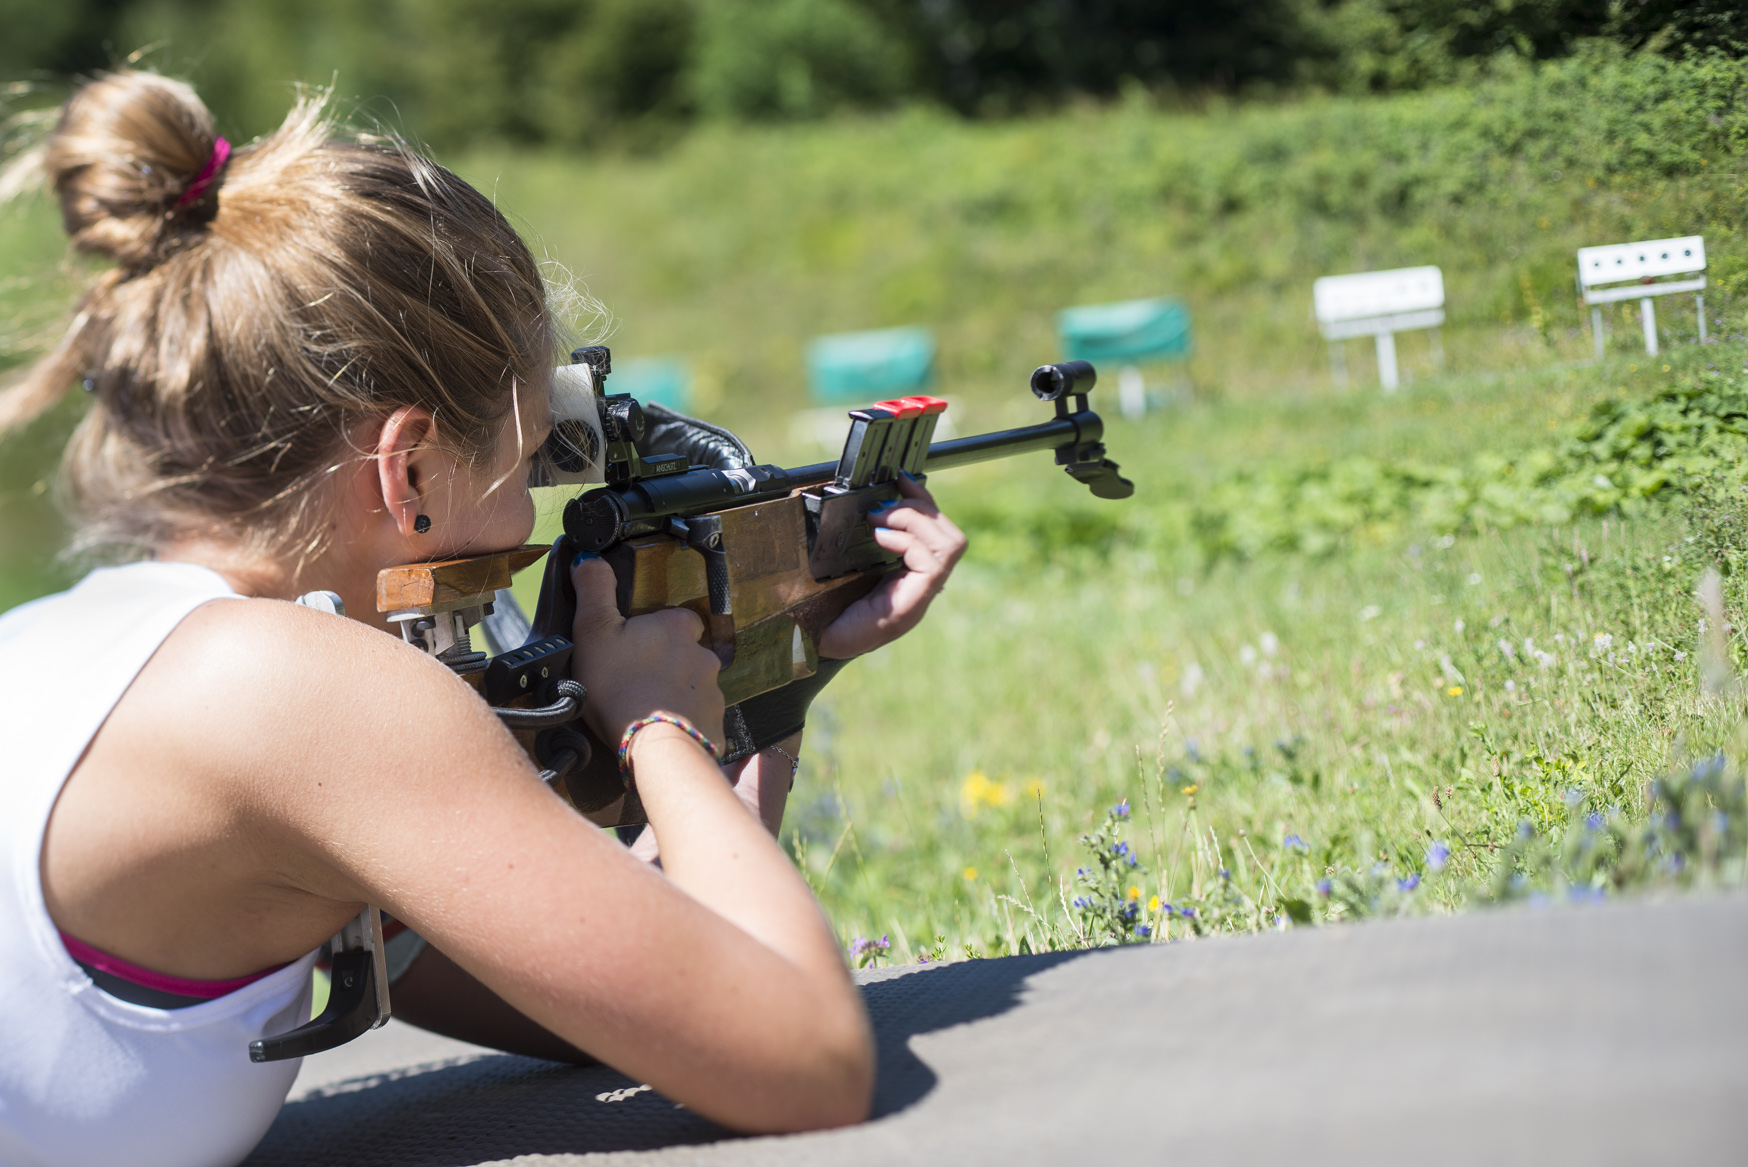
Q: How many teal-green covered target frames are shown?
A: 3